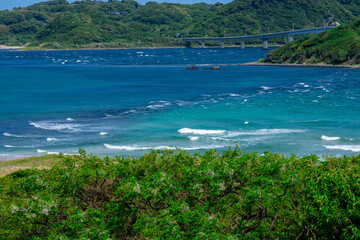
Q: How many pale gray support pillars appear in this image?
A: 5